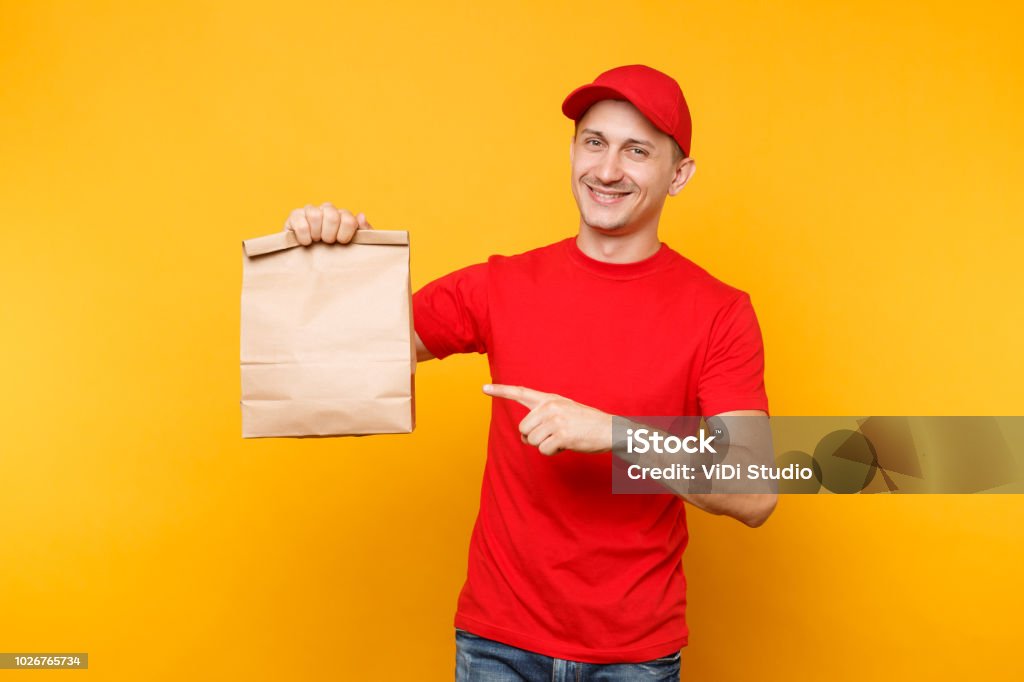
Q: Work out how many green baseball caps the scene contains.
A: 0